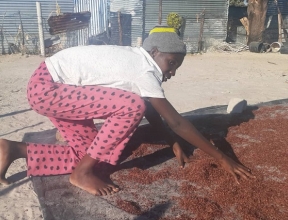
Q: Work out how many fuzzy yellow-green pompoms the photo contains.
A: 1